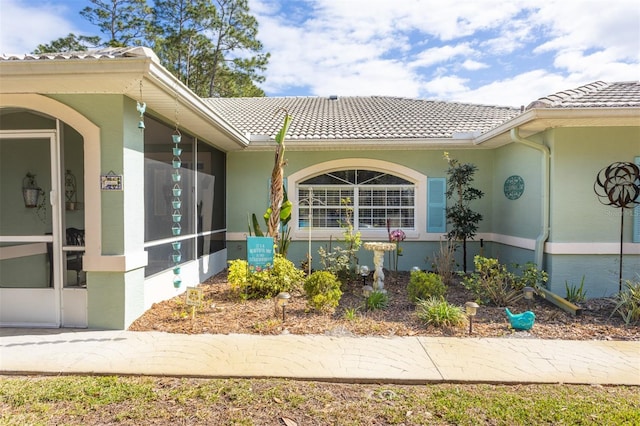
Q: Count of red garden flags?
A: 0